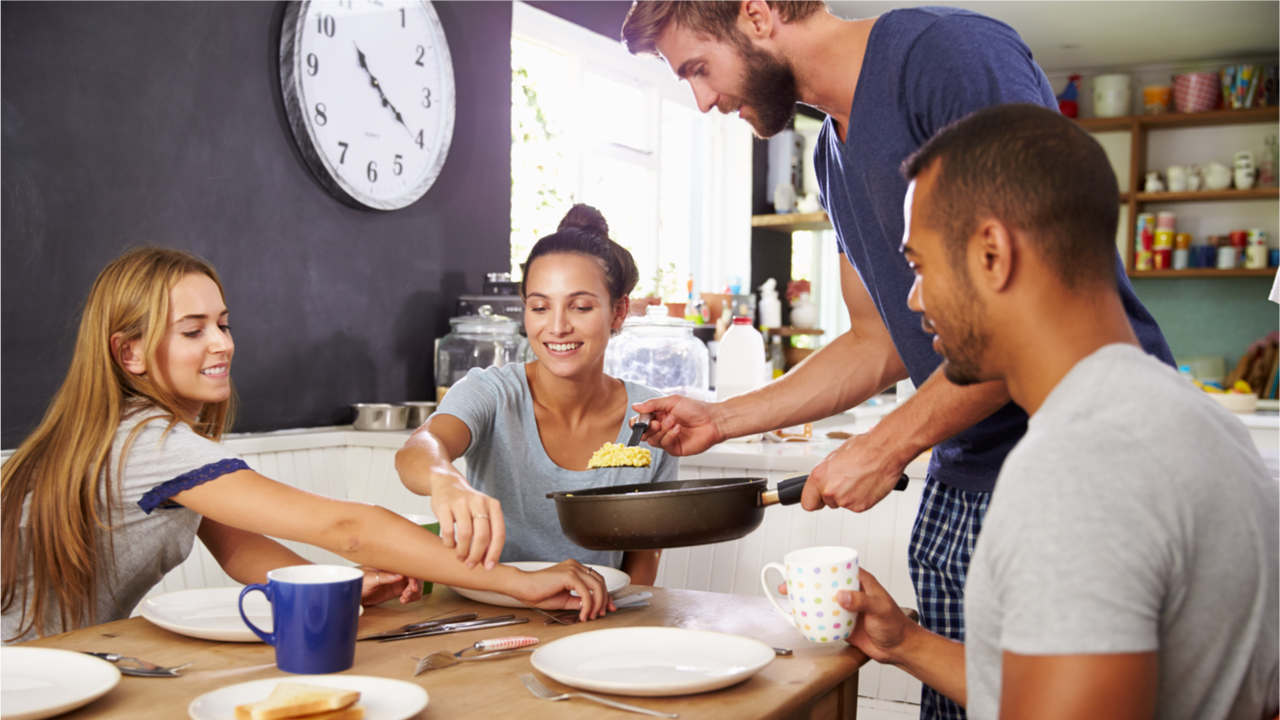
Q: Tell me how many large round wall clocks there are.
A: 1